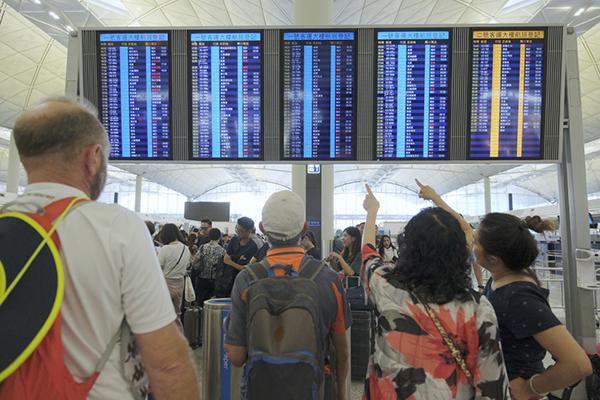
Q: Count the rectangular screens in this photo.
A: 5